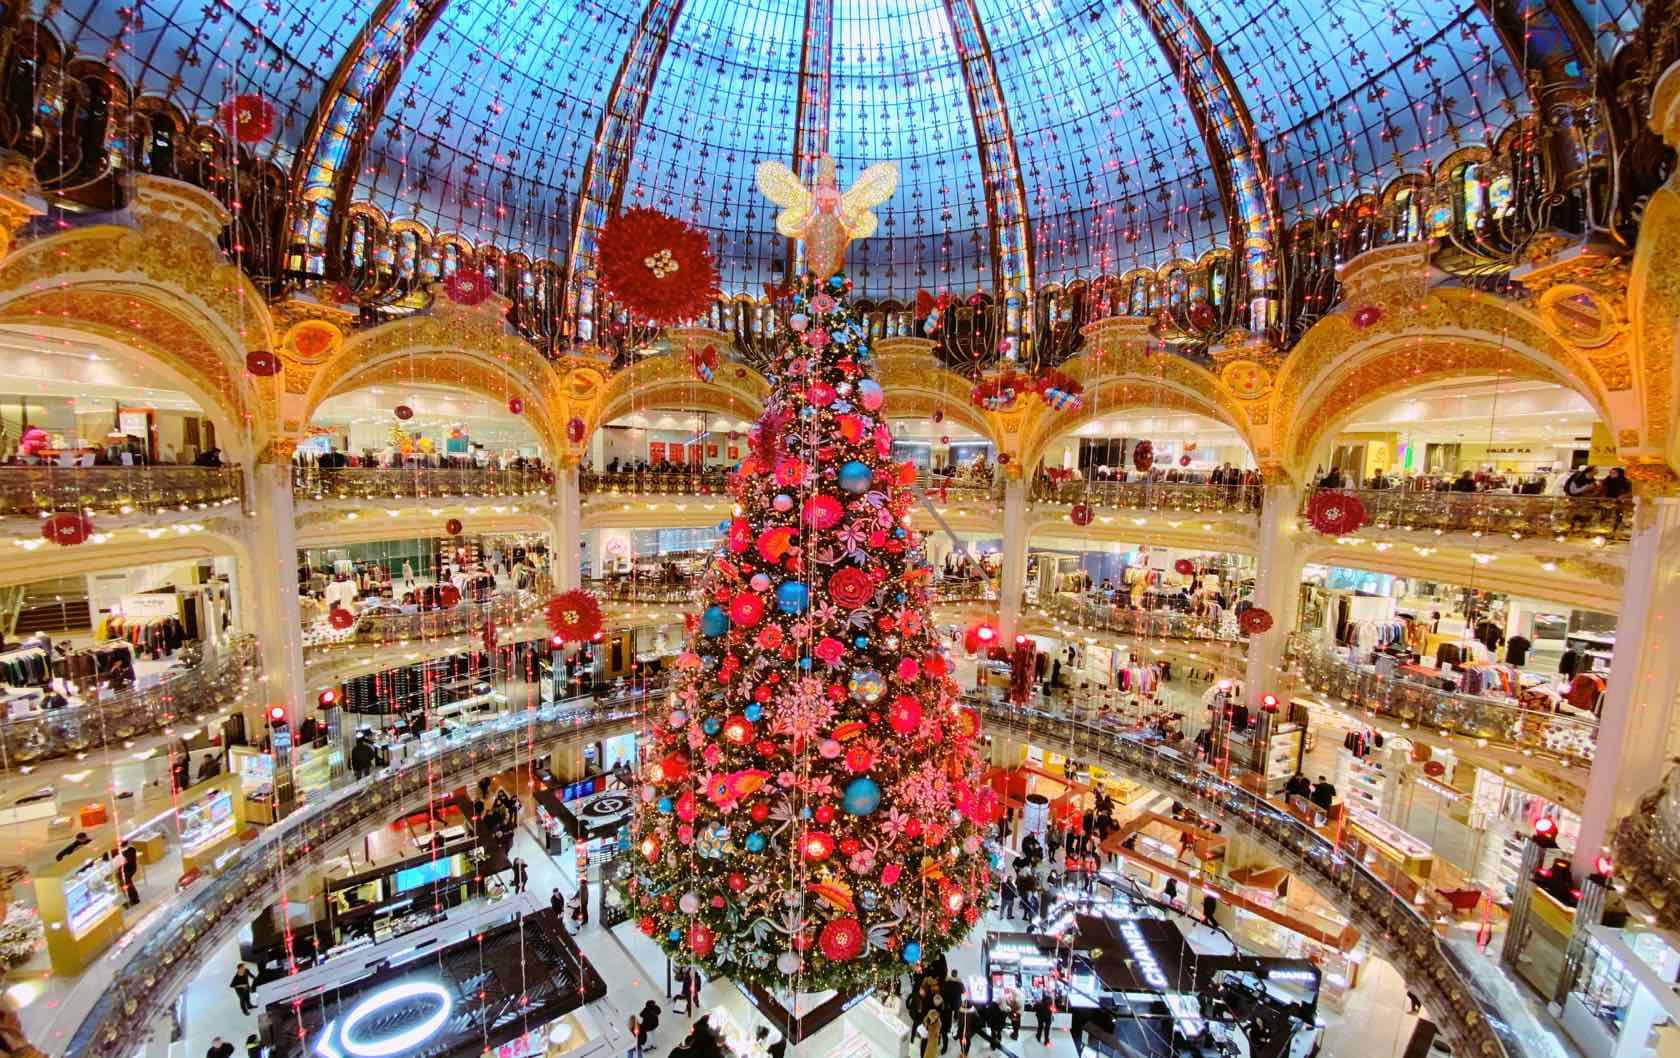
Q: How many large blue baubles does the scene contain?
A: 4